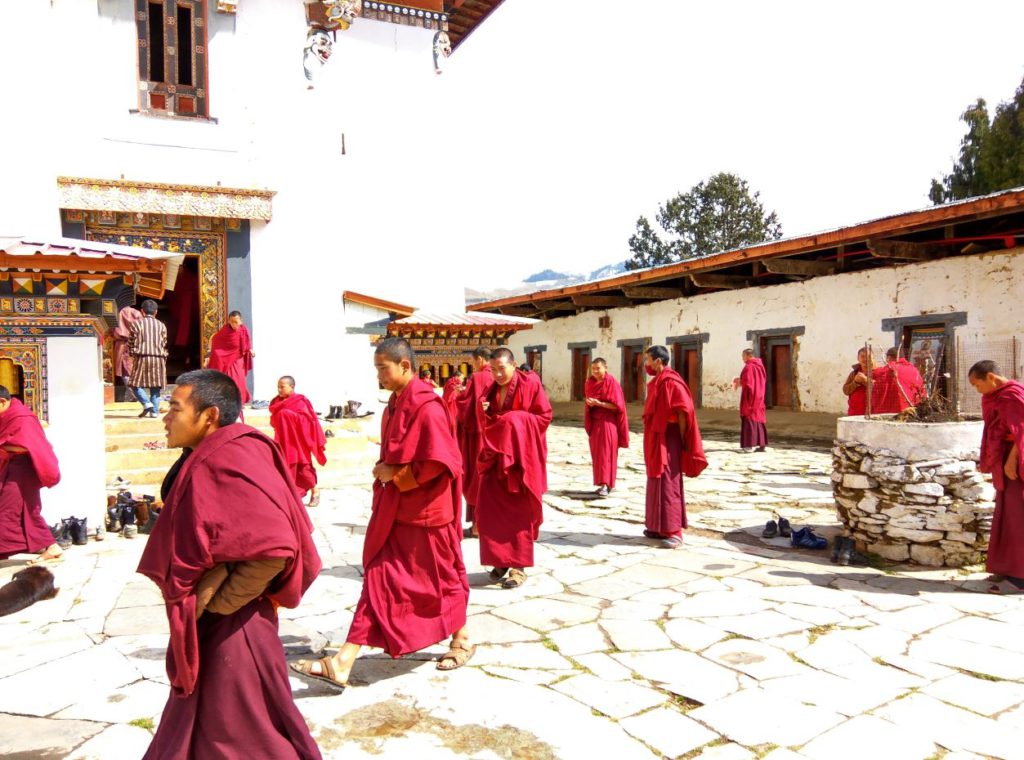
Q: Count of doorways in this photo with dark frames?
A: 6